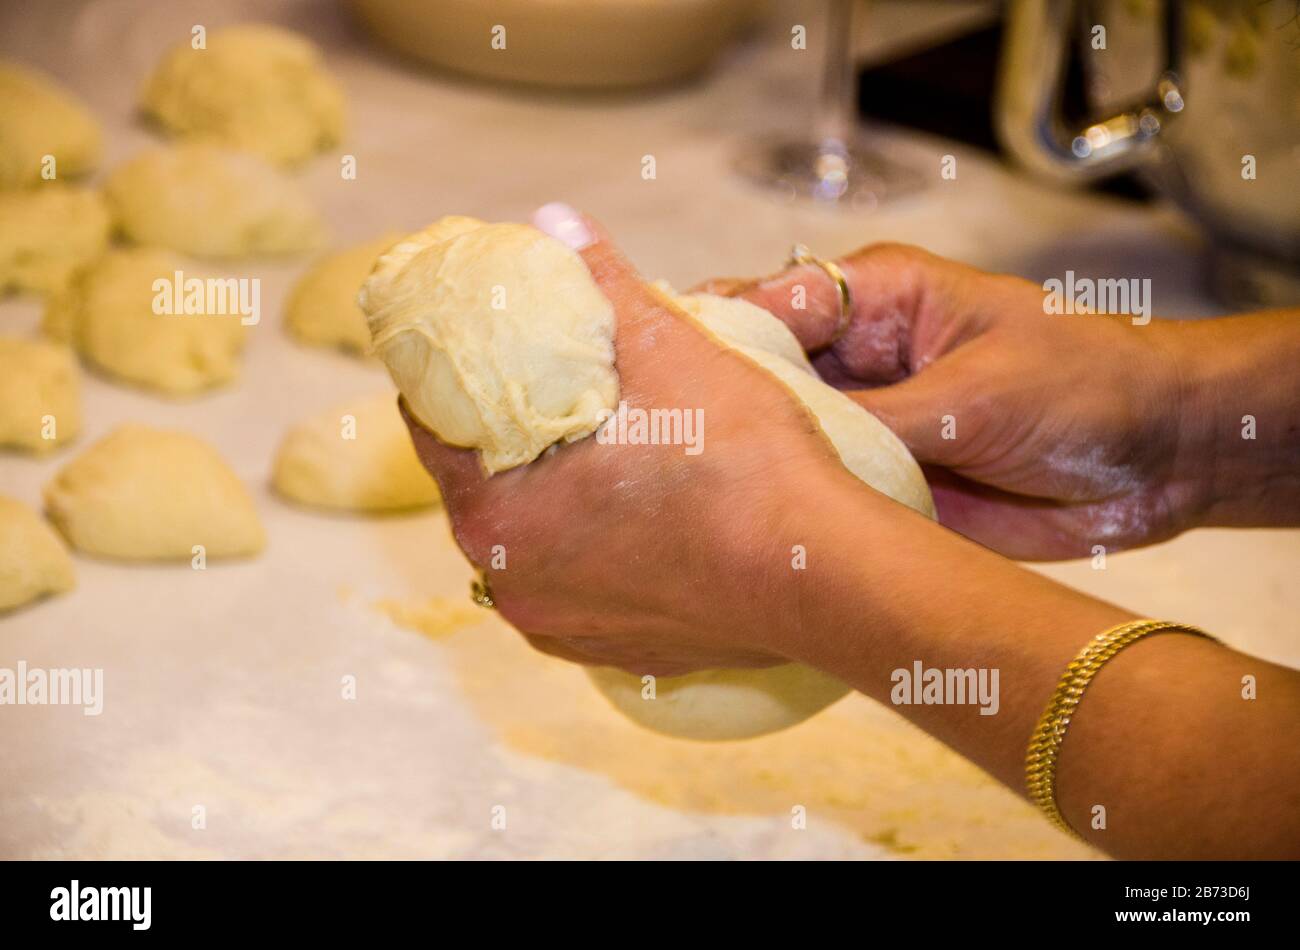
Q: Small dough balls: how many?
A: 10